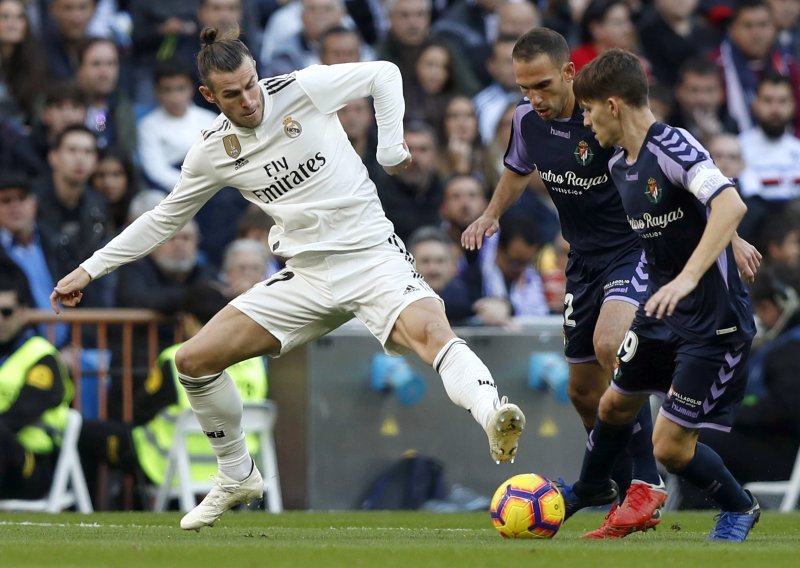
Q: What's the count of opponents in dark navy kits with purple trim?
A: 2